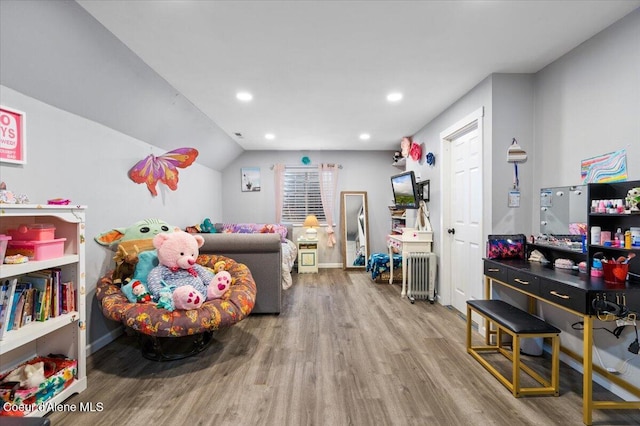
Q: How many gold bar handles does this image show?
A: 3